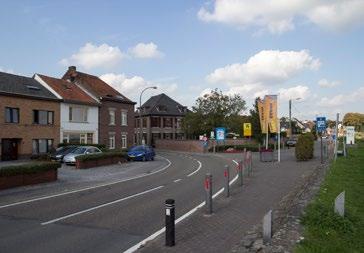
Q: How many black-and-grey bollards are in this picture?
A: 1